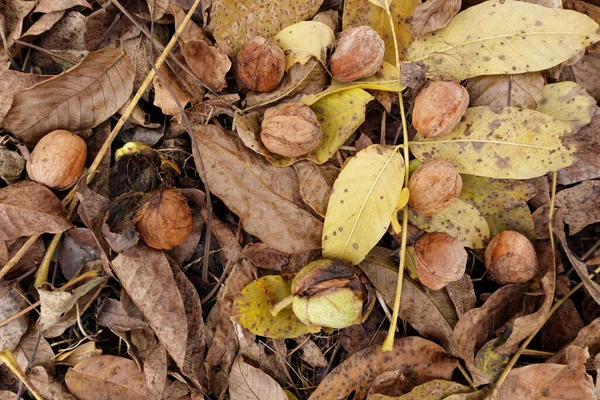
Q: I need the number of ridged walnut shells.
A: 9